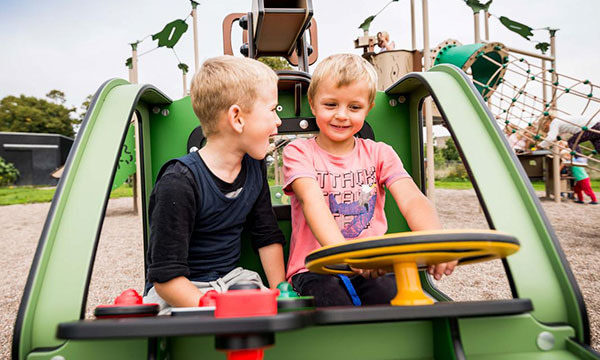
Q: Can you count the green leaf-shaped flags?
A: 2